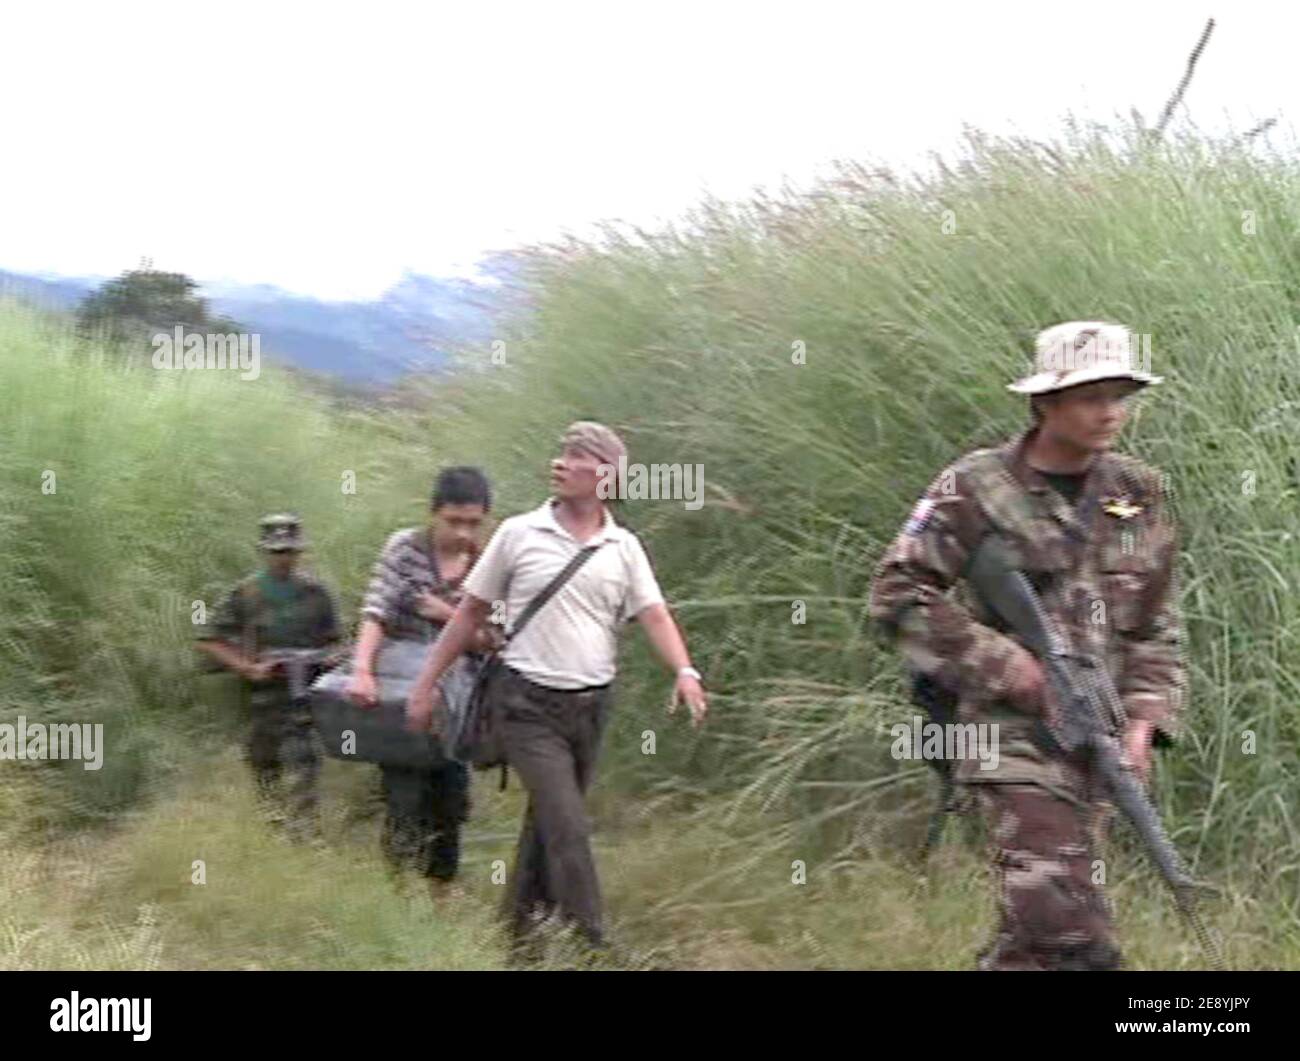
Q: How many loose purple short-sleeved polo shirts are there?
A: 0